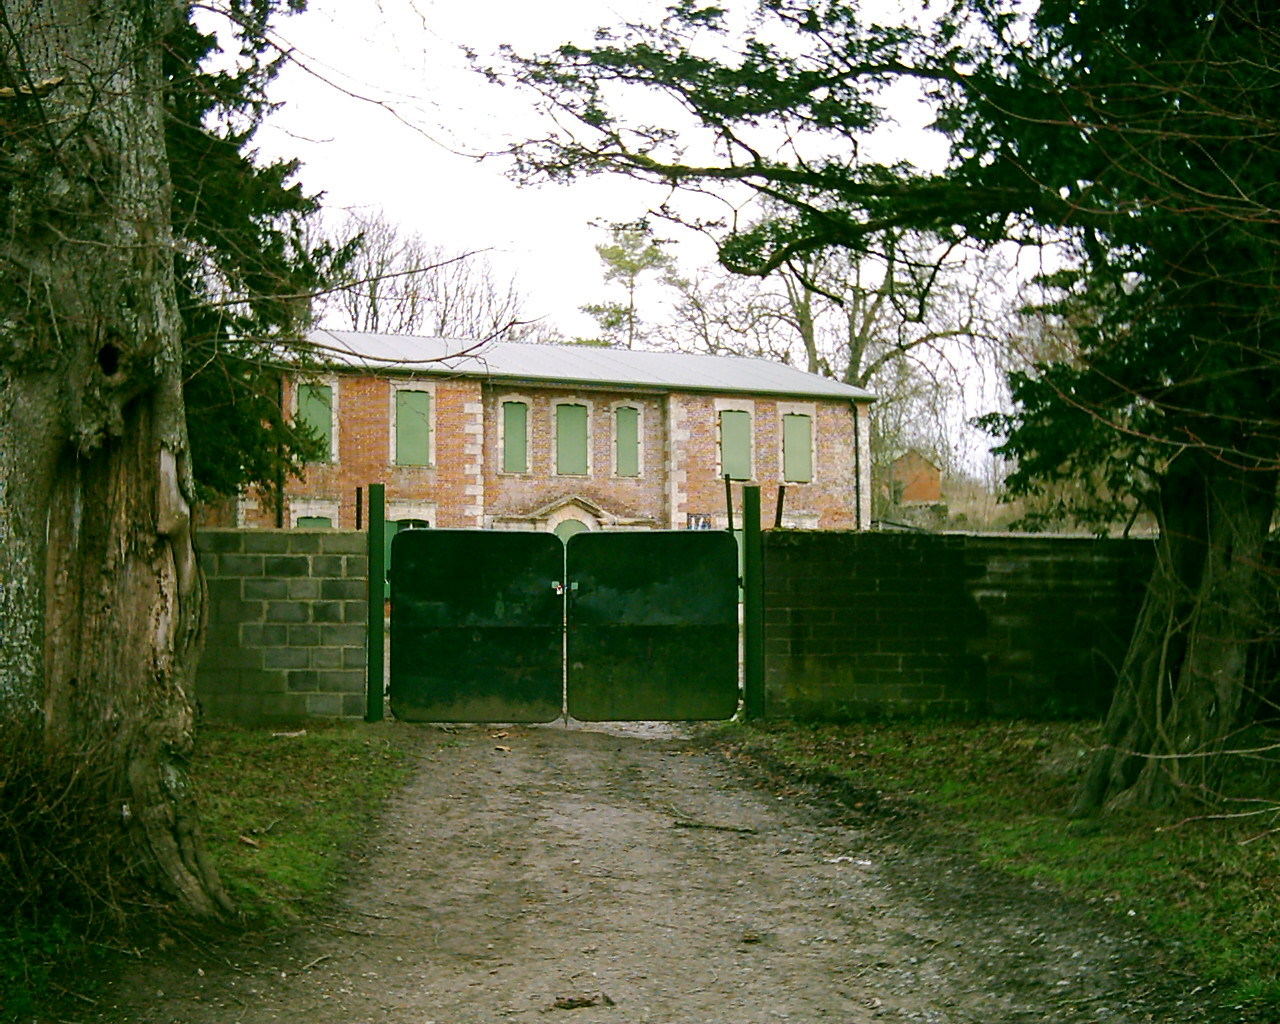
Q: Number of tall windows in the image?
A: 7